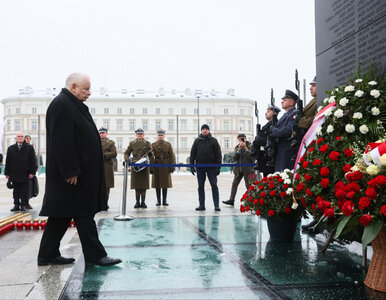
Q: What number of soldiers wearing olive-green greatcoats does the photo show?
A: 4